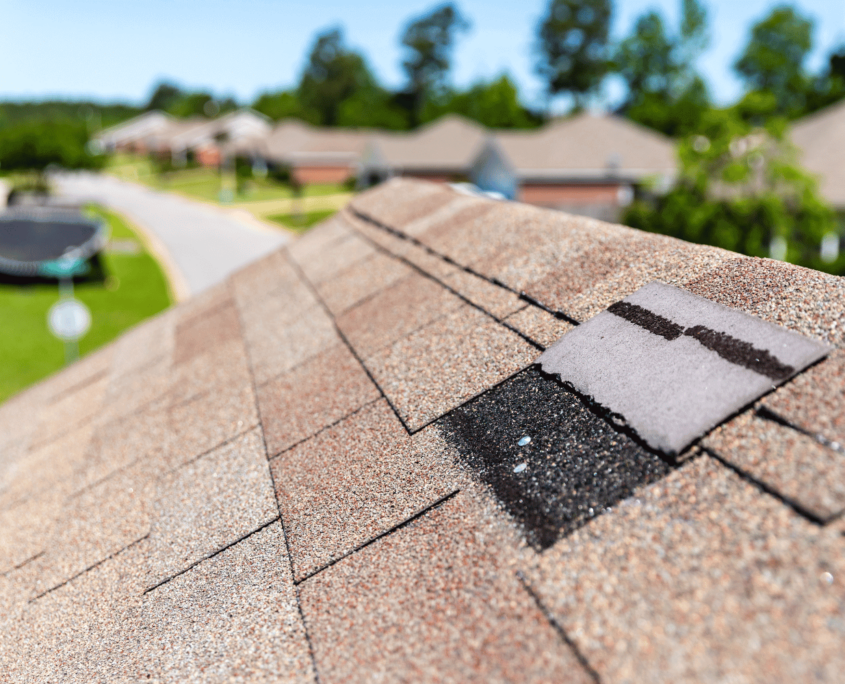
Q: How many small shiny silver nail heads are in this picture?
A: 2